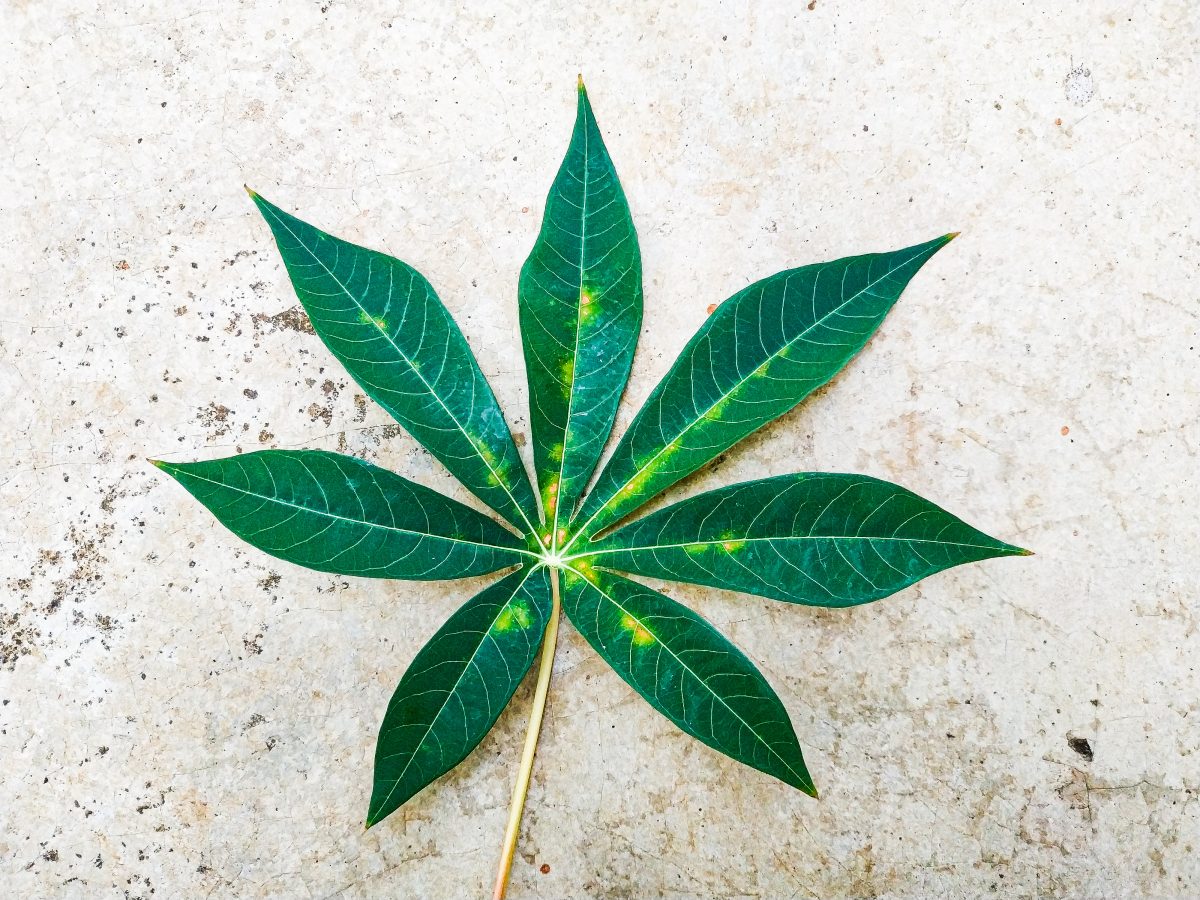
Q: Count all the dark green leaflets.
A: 7